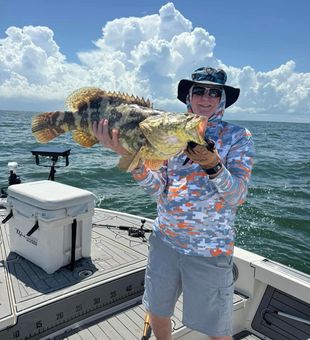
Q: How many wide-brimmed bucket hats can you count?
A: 1